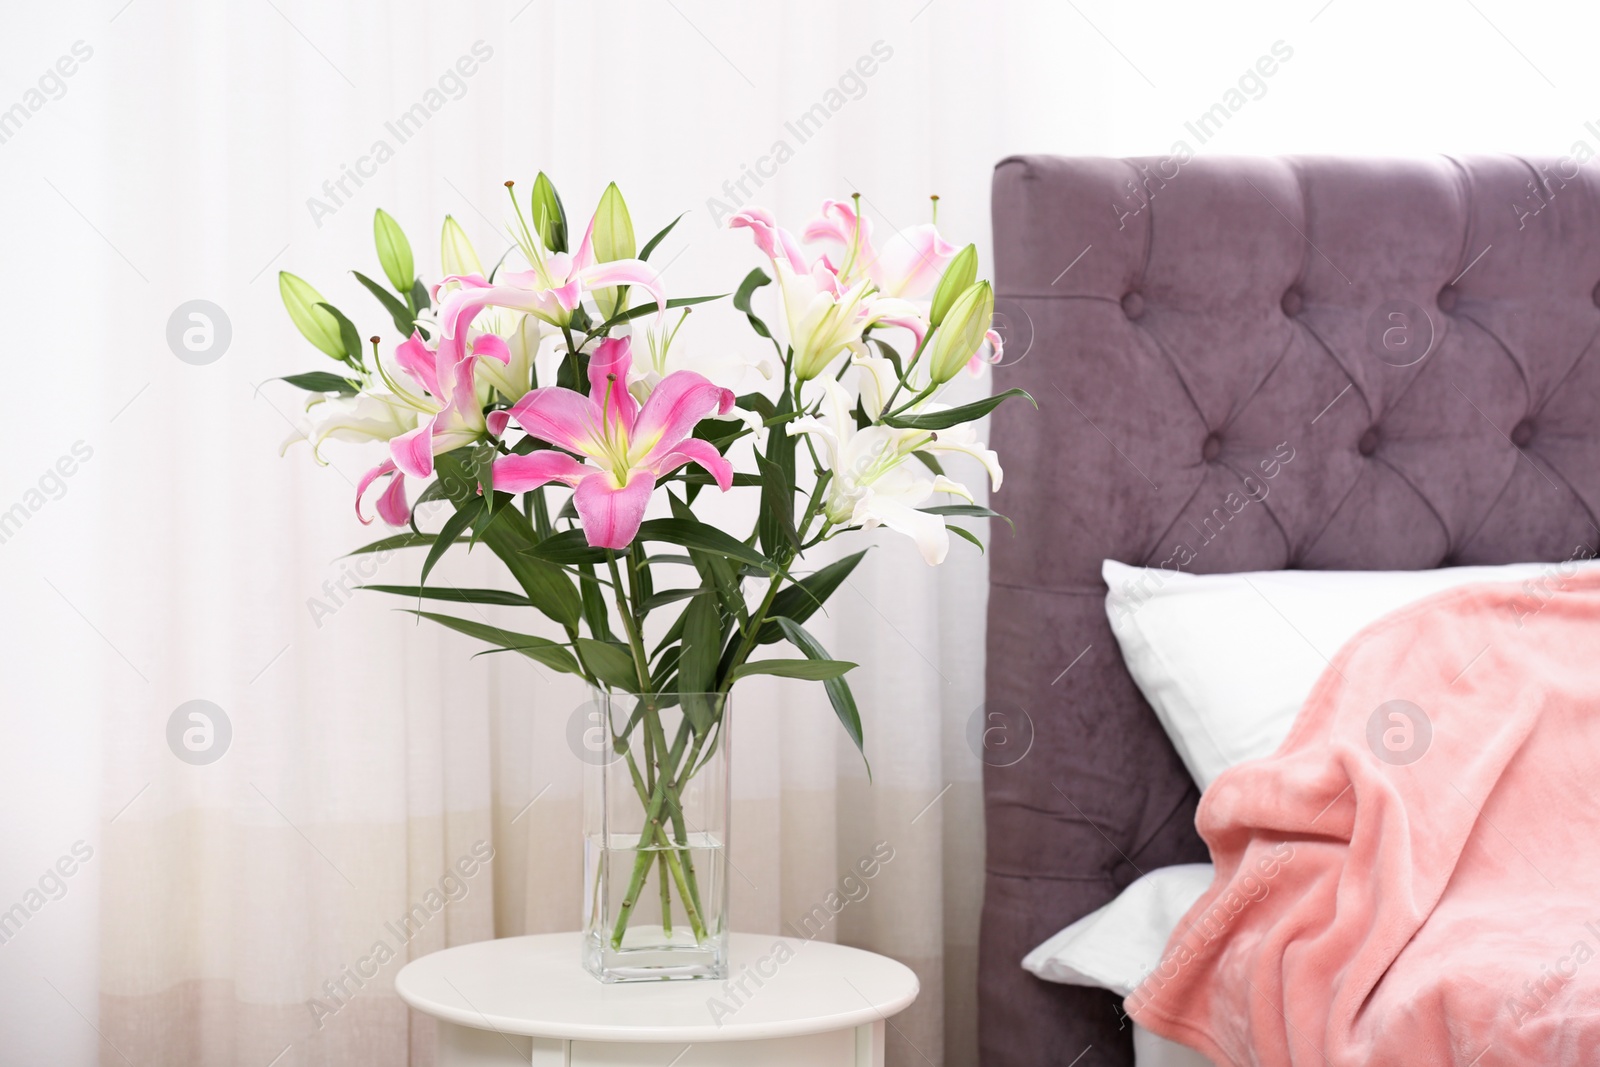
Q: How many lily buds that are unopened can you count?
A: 7